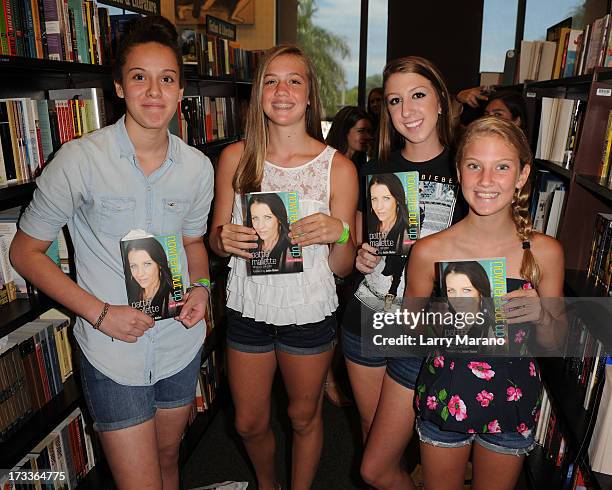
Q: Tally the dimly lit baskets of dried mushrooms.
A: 0